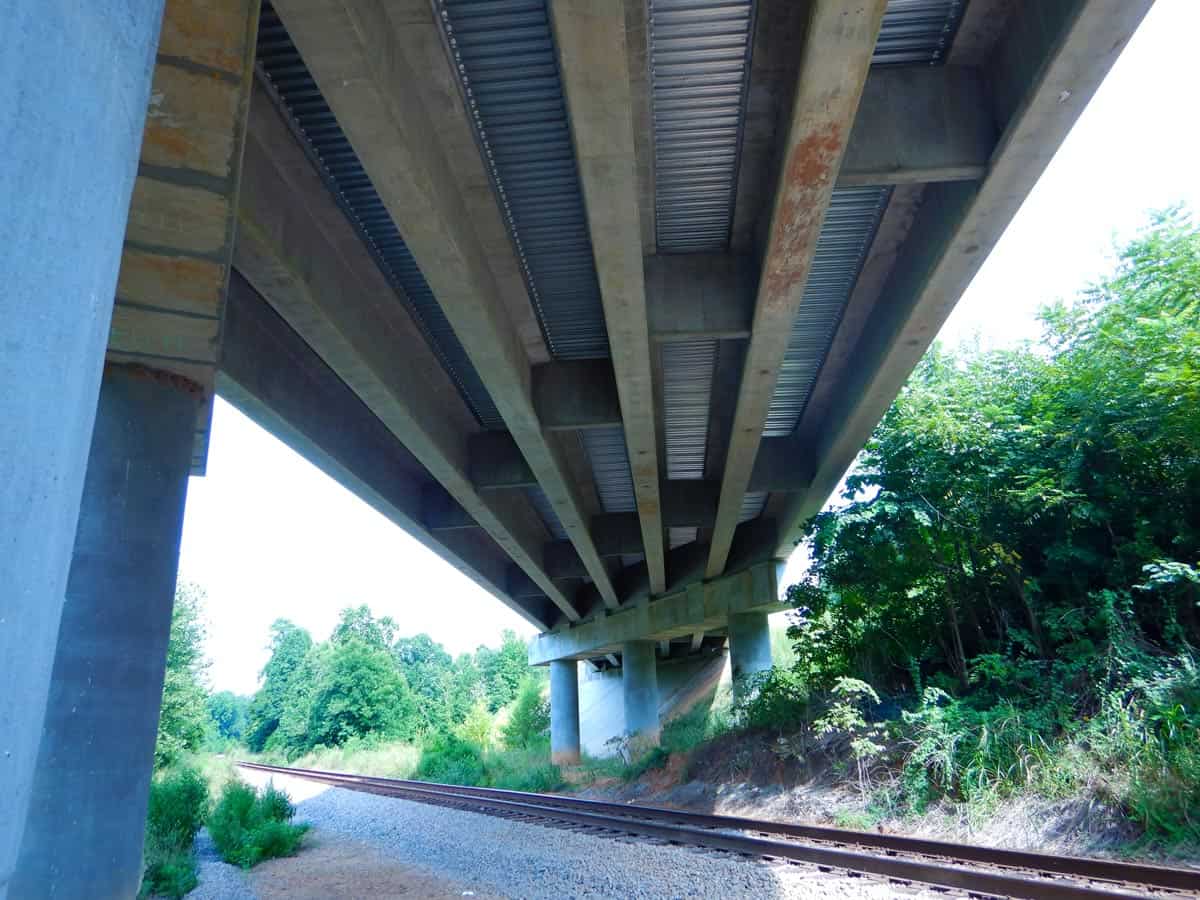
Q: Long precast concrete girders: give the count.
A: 6